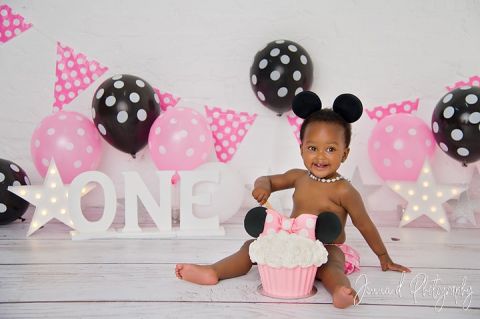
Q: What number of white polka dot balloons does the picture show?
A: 7